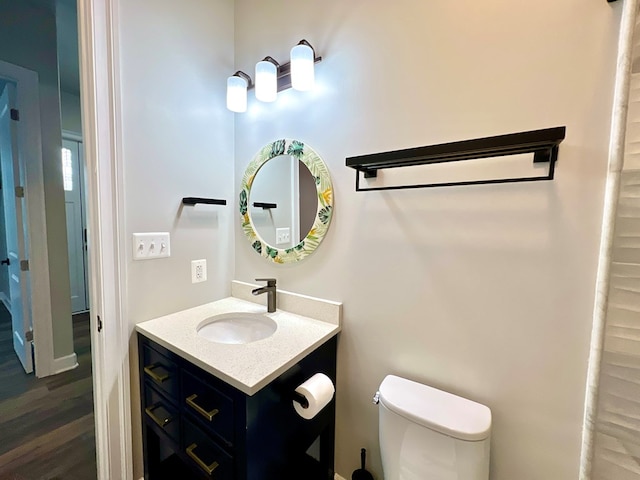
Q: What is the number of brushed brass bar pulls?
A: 4